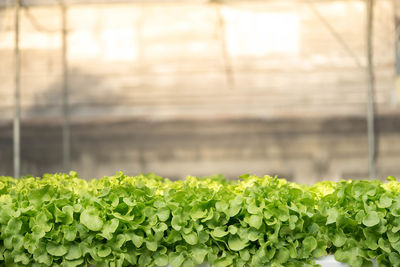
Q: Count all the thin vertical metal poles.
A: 3